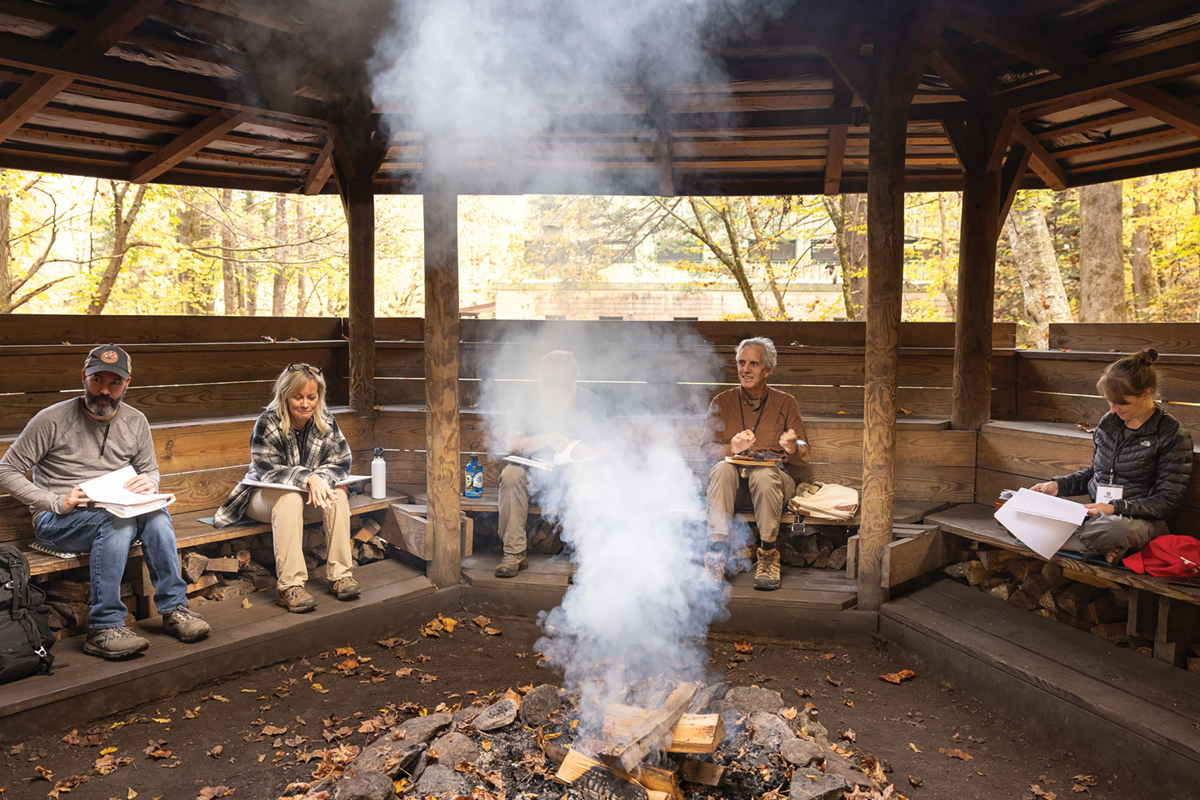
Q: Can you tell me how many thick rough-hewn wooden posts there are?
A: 4